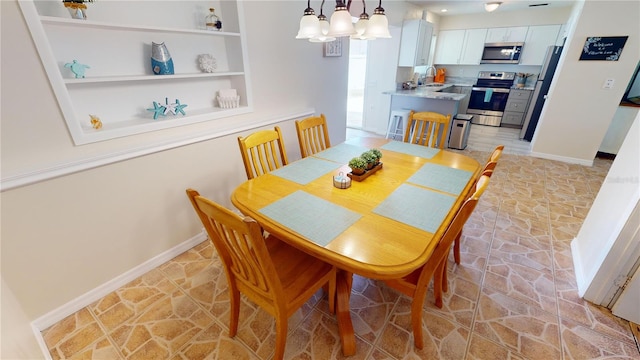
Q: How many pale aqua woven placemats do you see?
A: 6